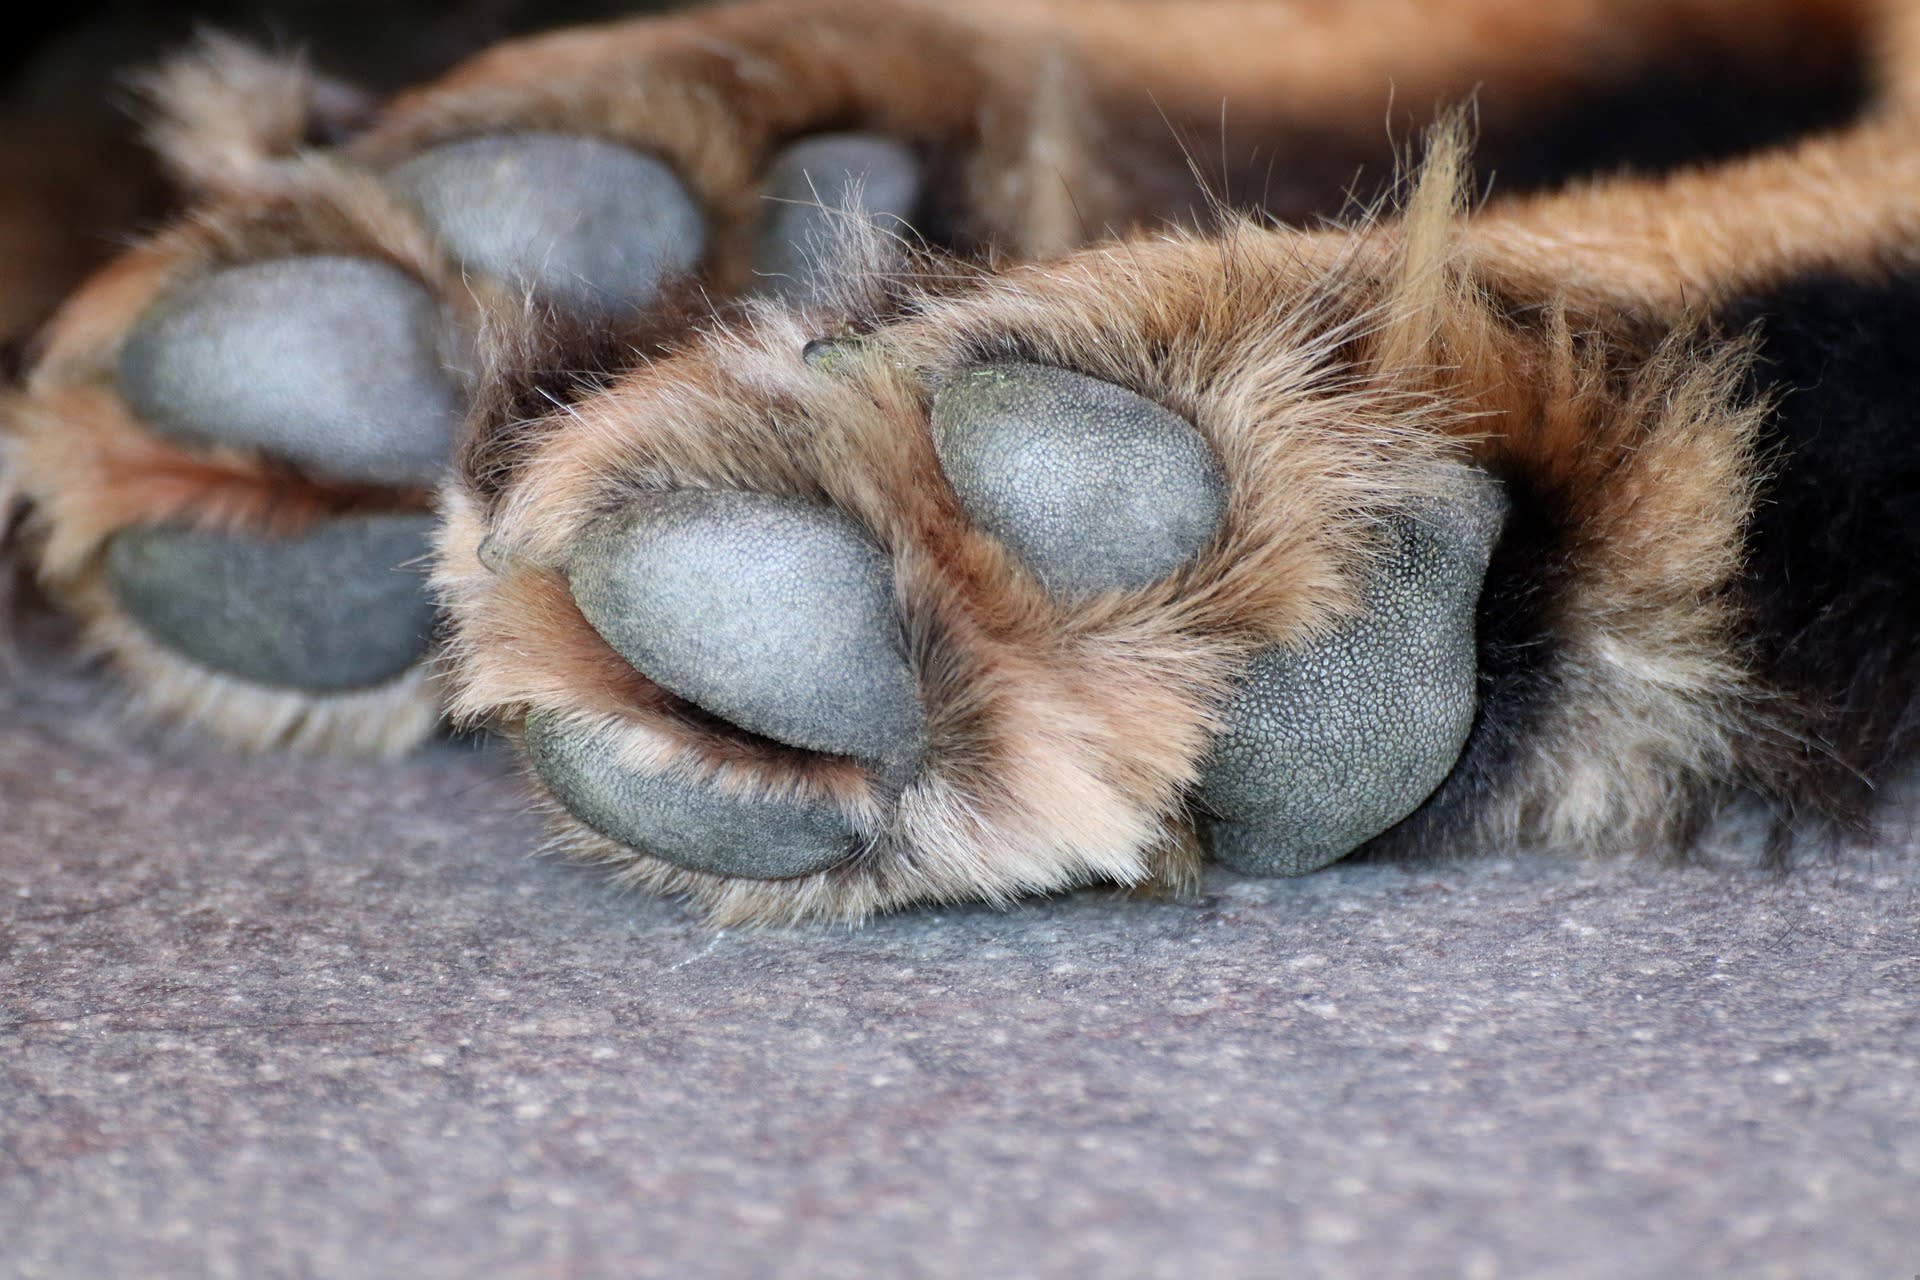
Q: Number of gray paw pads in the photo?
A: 8